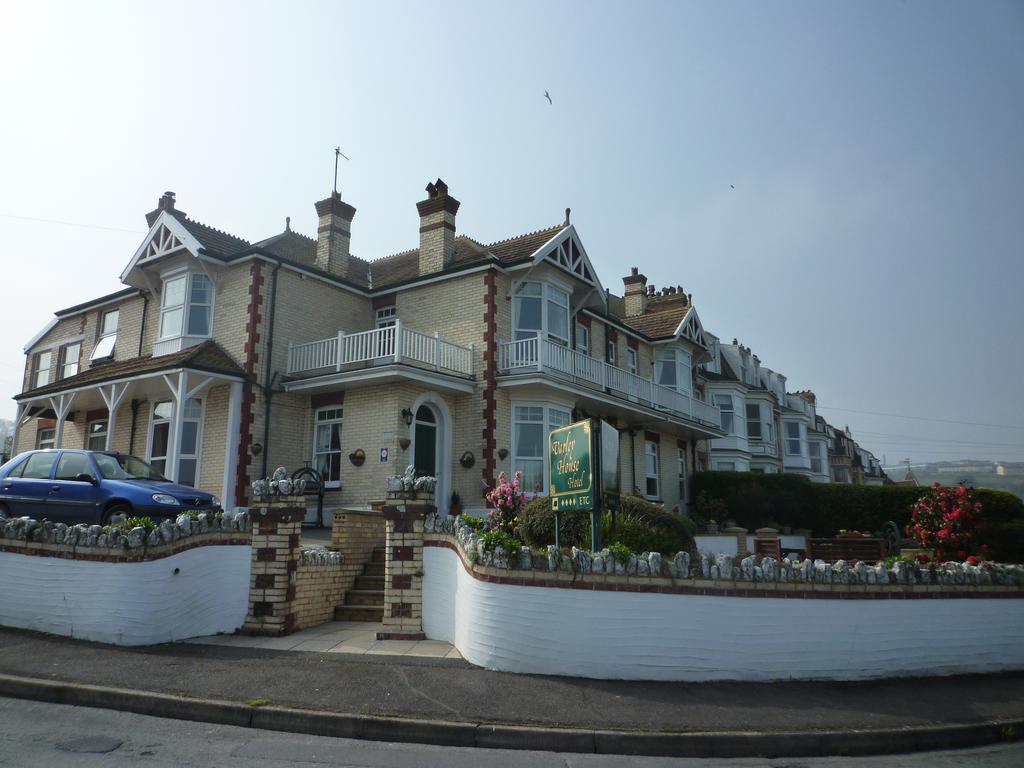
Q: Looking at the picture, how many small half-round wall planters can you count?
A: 5